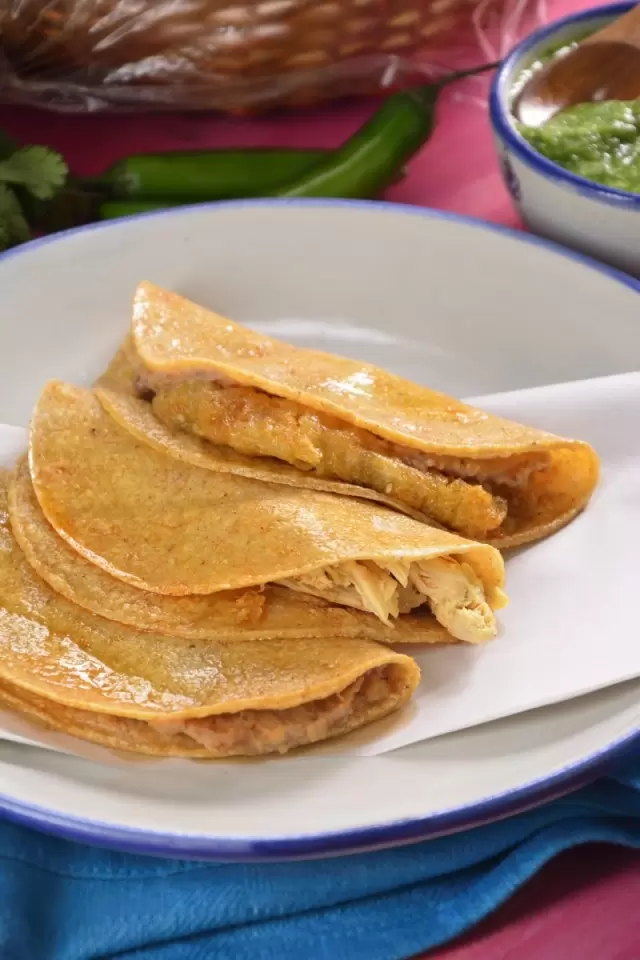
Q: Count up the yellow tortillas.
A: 3